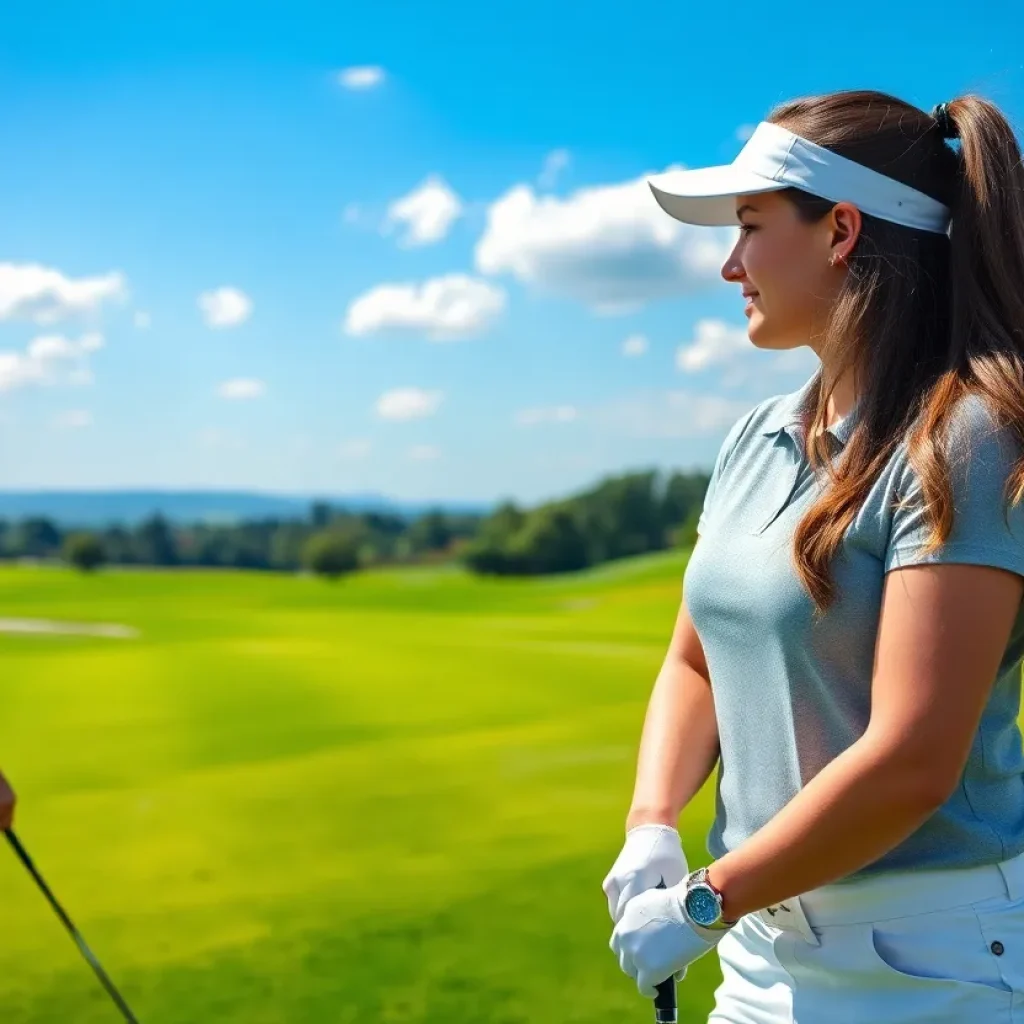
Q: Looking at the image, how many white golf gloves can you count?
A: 2